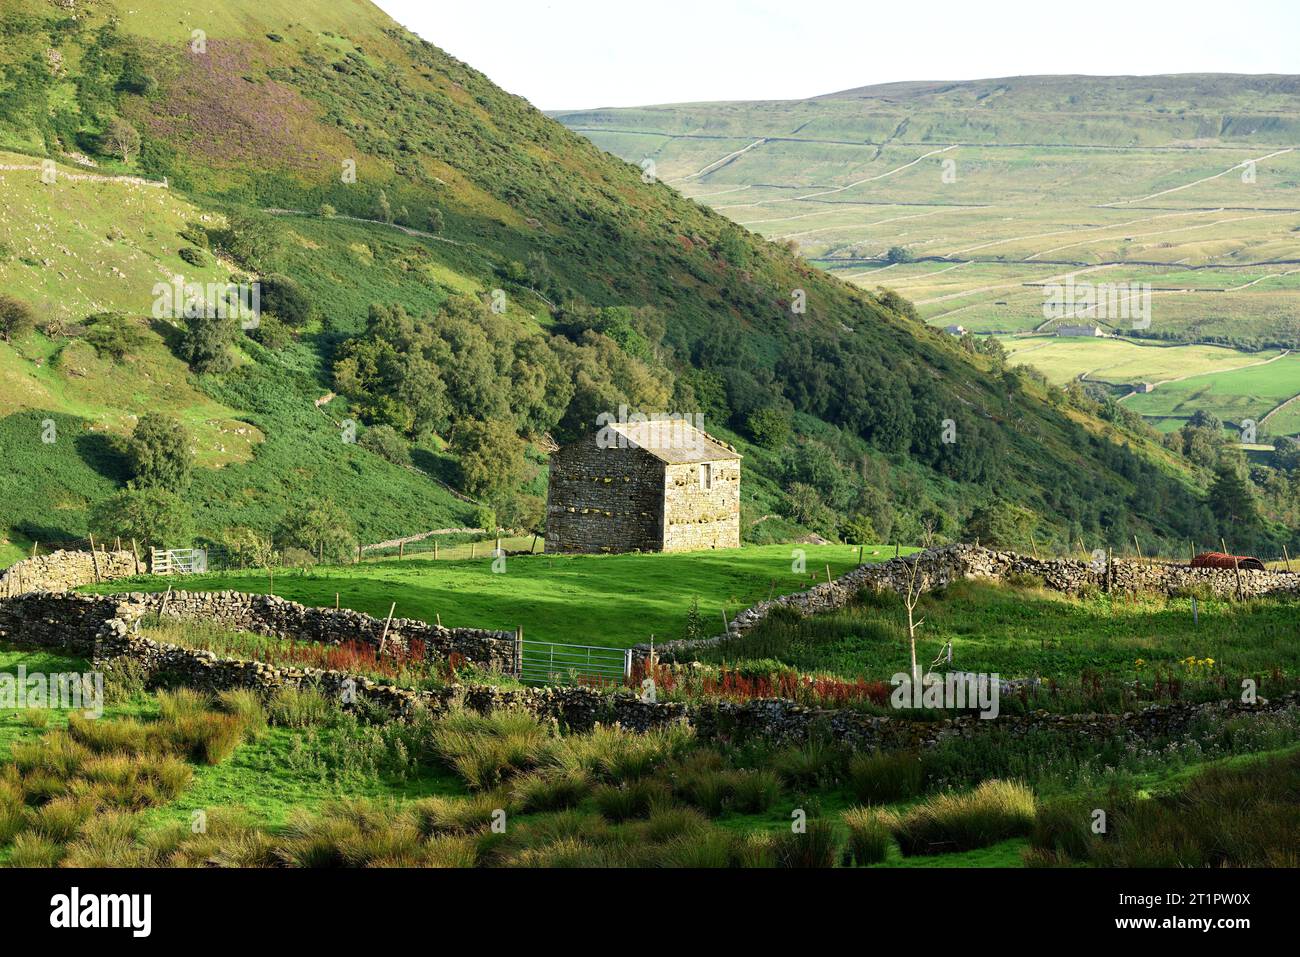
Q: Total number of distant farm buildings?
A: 3